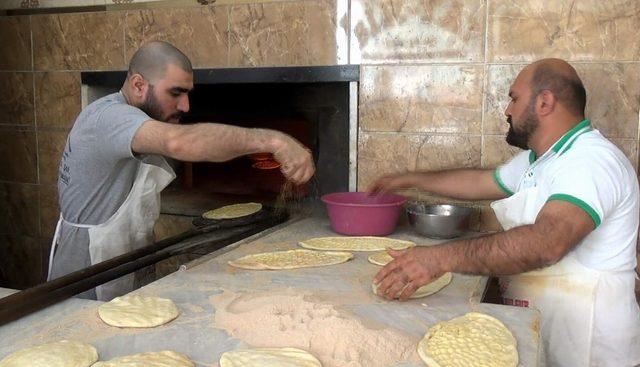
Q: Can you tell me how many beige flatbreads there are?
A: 10